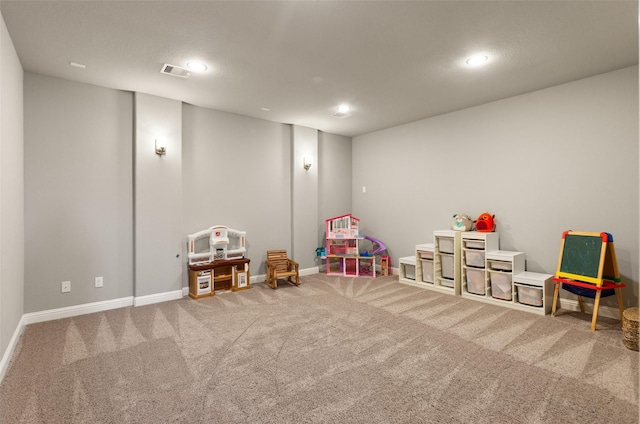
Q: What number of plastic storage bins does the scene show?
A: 12